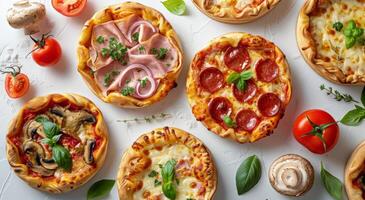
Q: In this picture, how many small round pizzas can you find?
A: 7